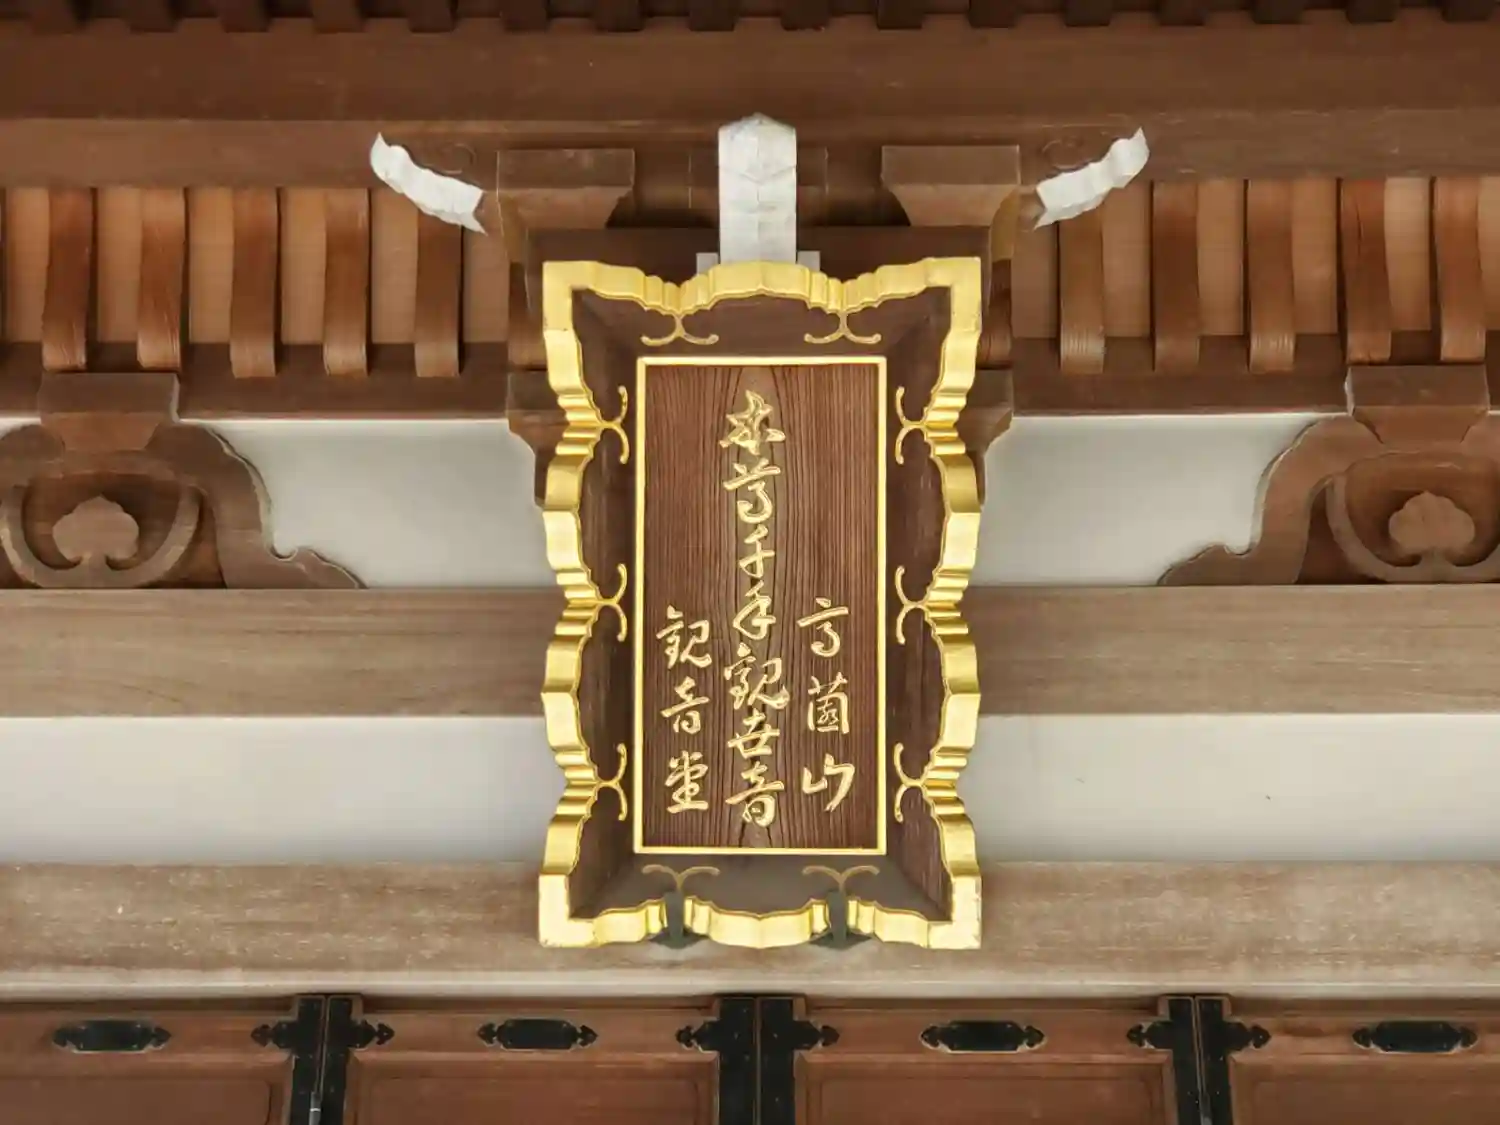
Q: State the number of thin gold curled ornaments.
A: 10